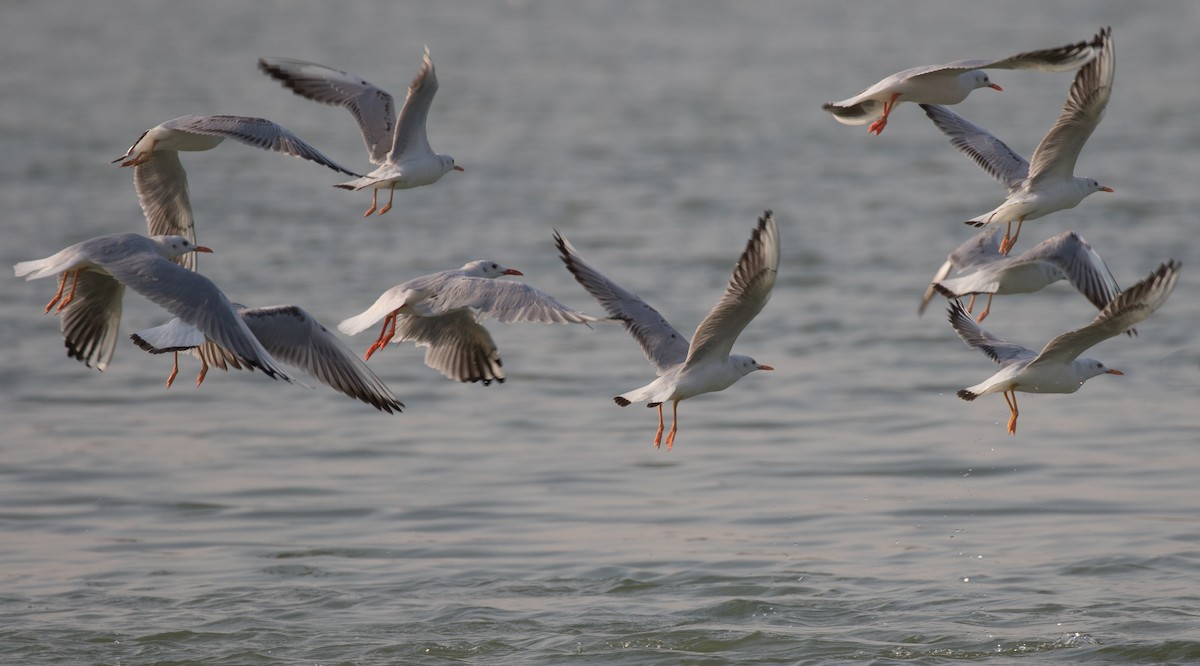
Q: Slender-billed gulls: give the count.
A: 10